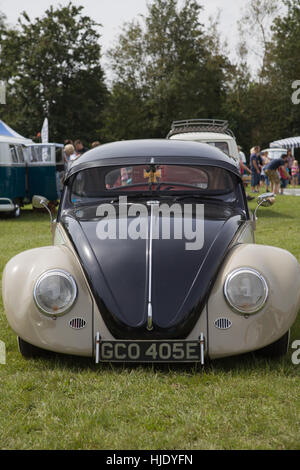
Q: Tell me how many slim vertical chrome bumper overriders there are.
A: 2